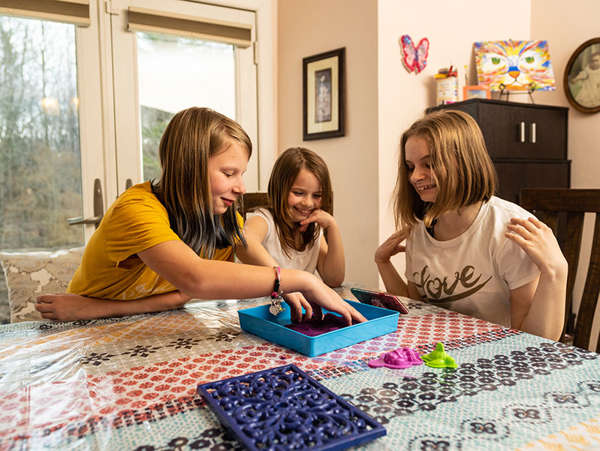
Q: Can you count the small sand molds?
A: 2